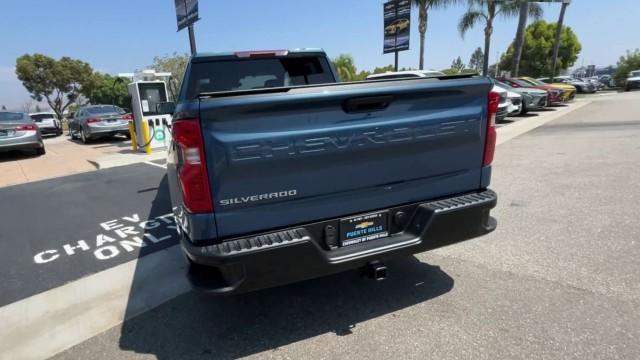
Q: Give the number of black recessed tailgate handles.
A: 1